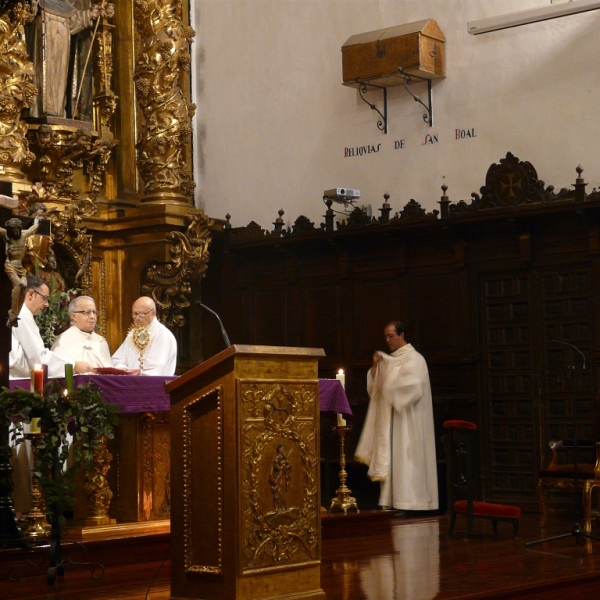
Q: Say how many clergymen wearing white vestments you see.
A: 4